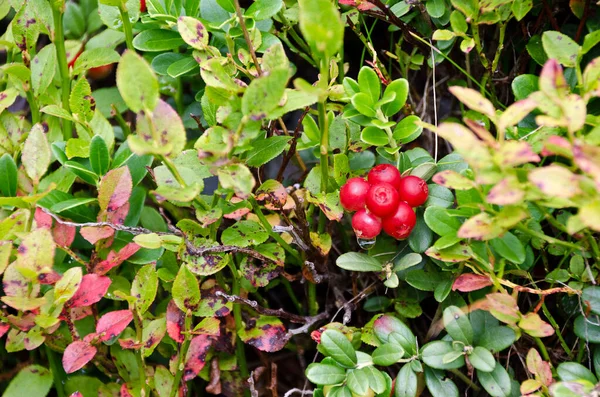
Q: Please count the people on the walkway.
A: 0